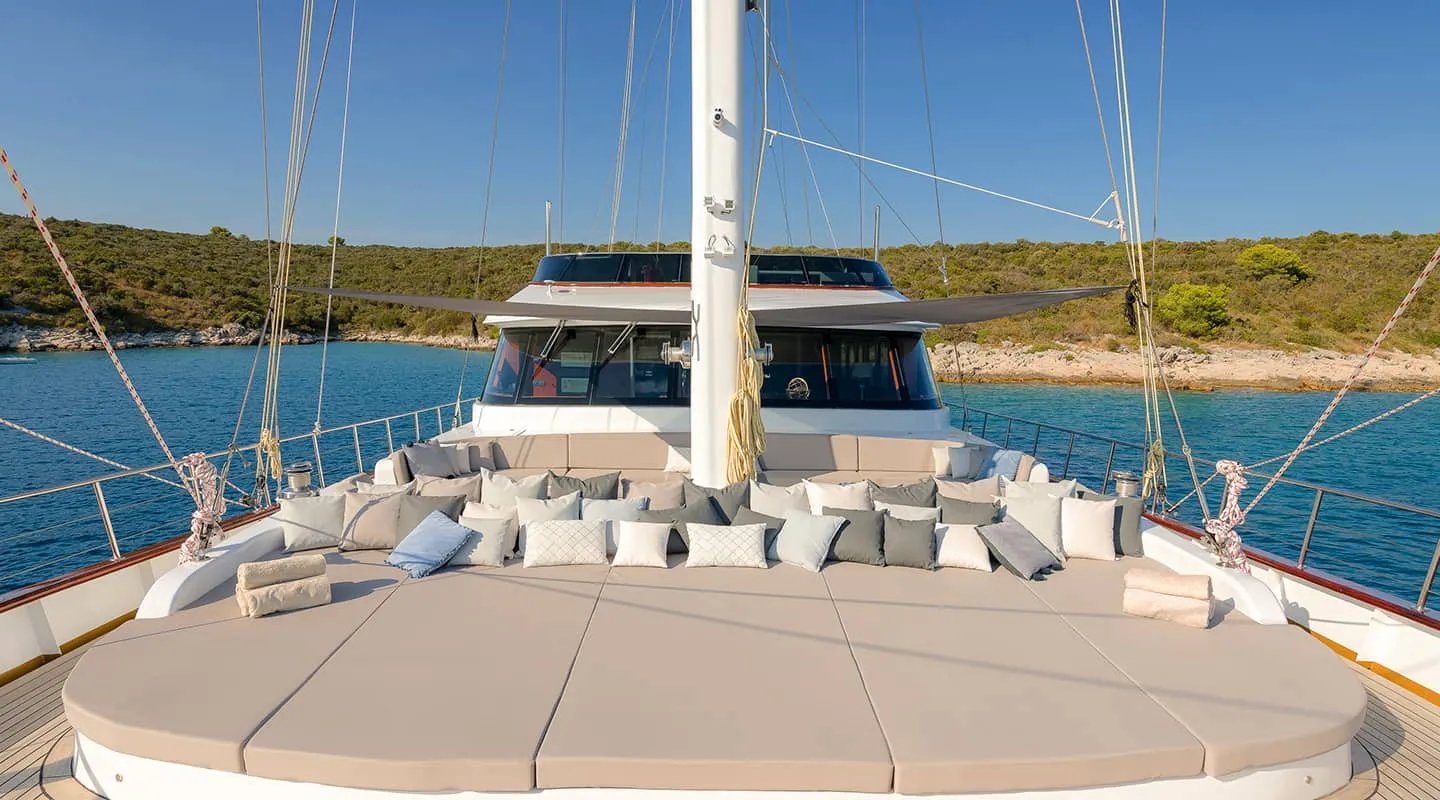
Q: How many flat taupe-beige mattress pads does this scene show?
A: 5